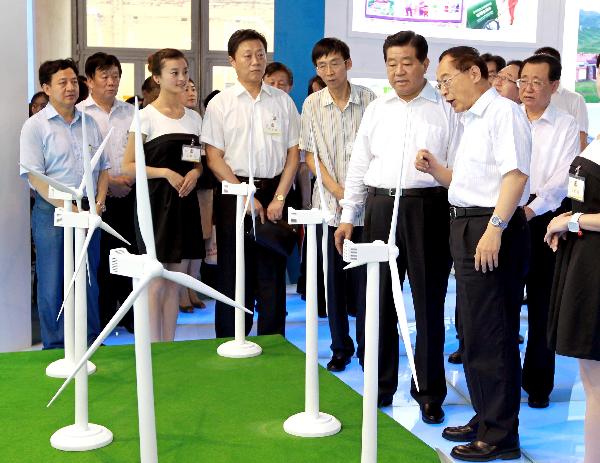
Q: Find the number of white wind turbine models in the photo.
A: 6